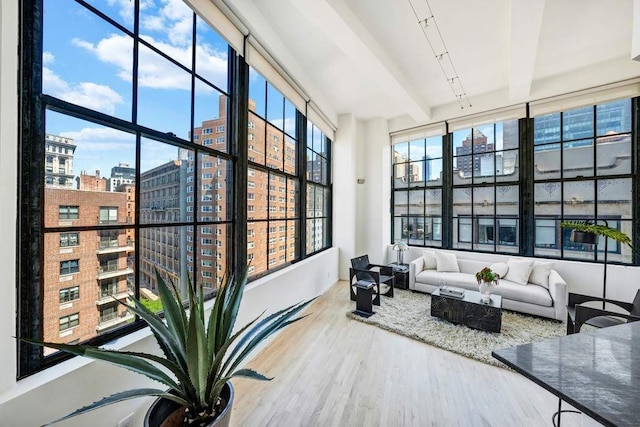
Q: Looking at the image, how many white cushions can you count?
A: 5